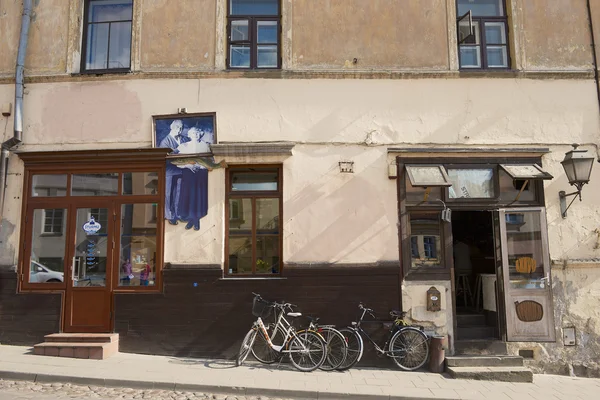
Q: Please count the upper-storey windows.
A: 3